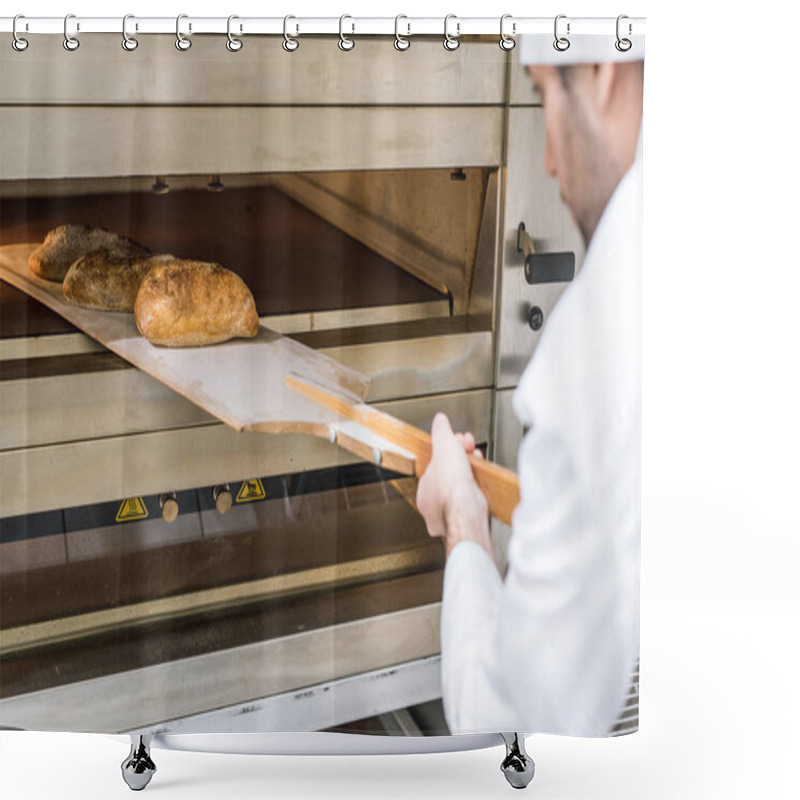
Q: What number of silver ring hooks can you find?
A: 12